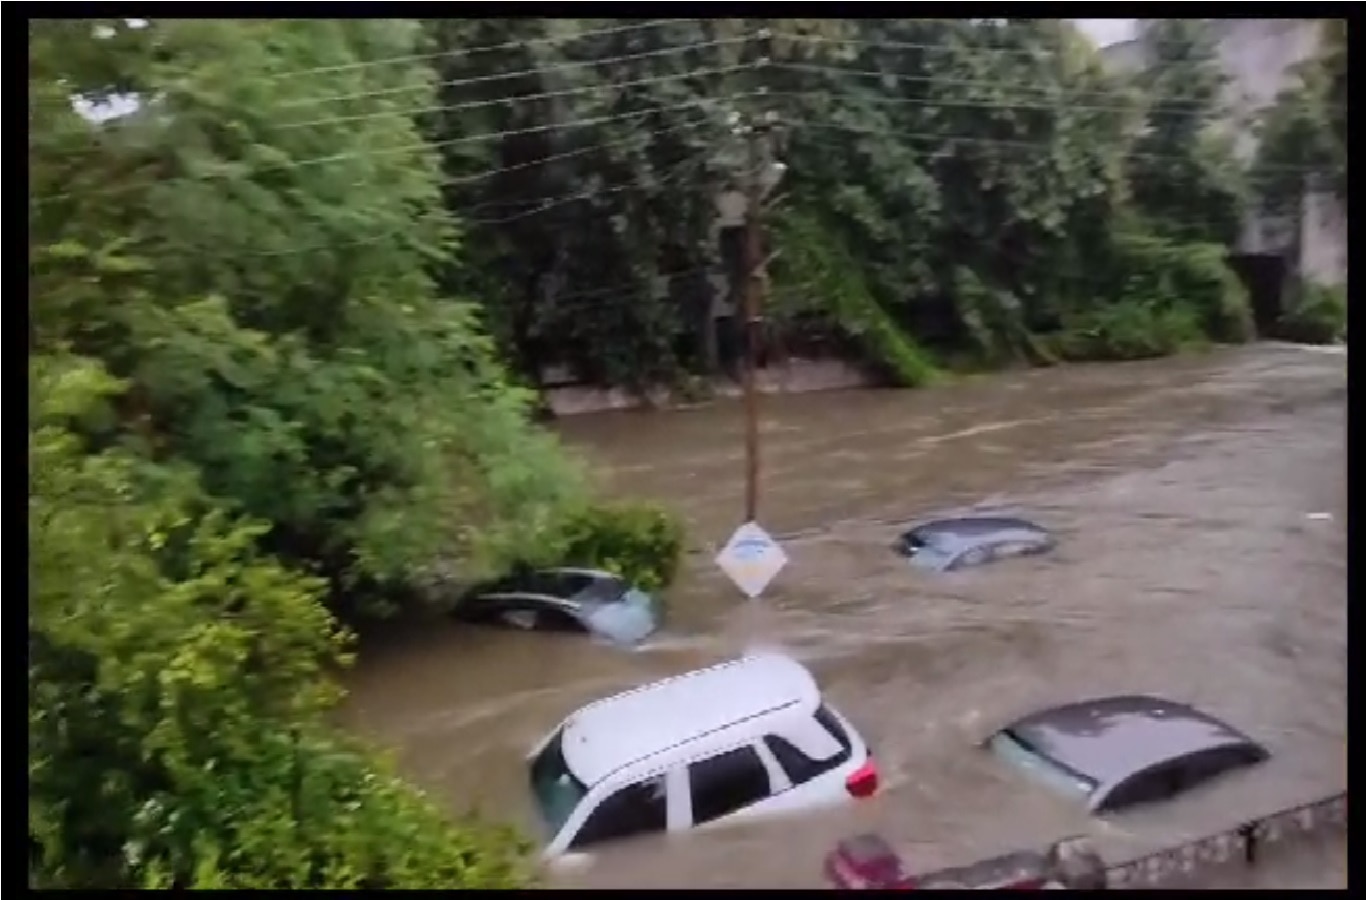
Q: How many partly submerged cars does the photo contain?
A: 4